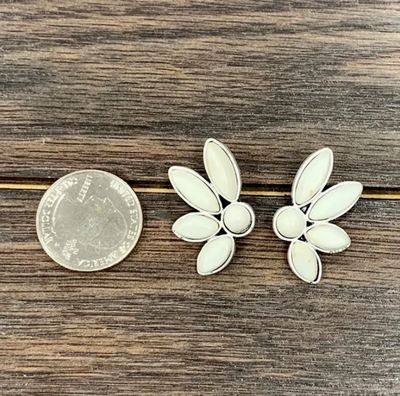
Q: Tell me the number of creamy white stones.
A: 10